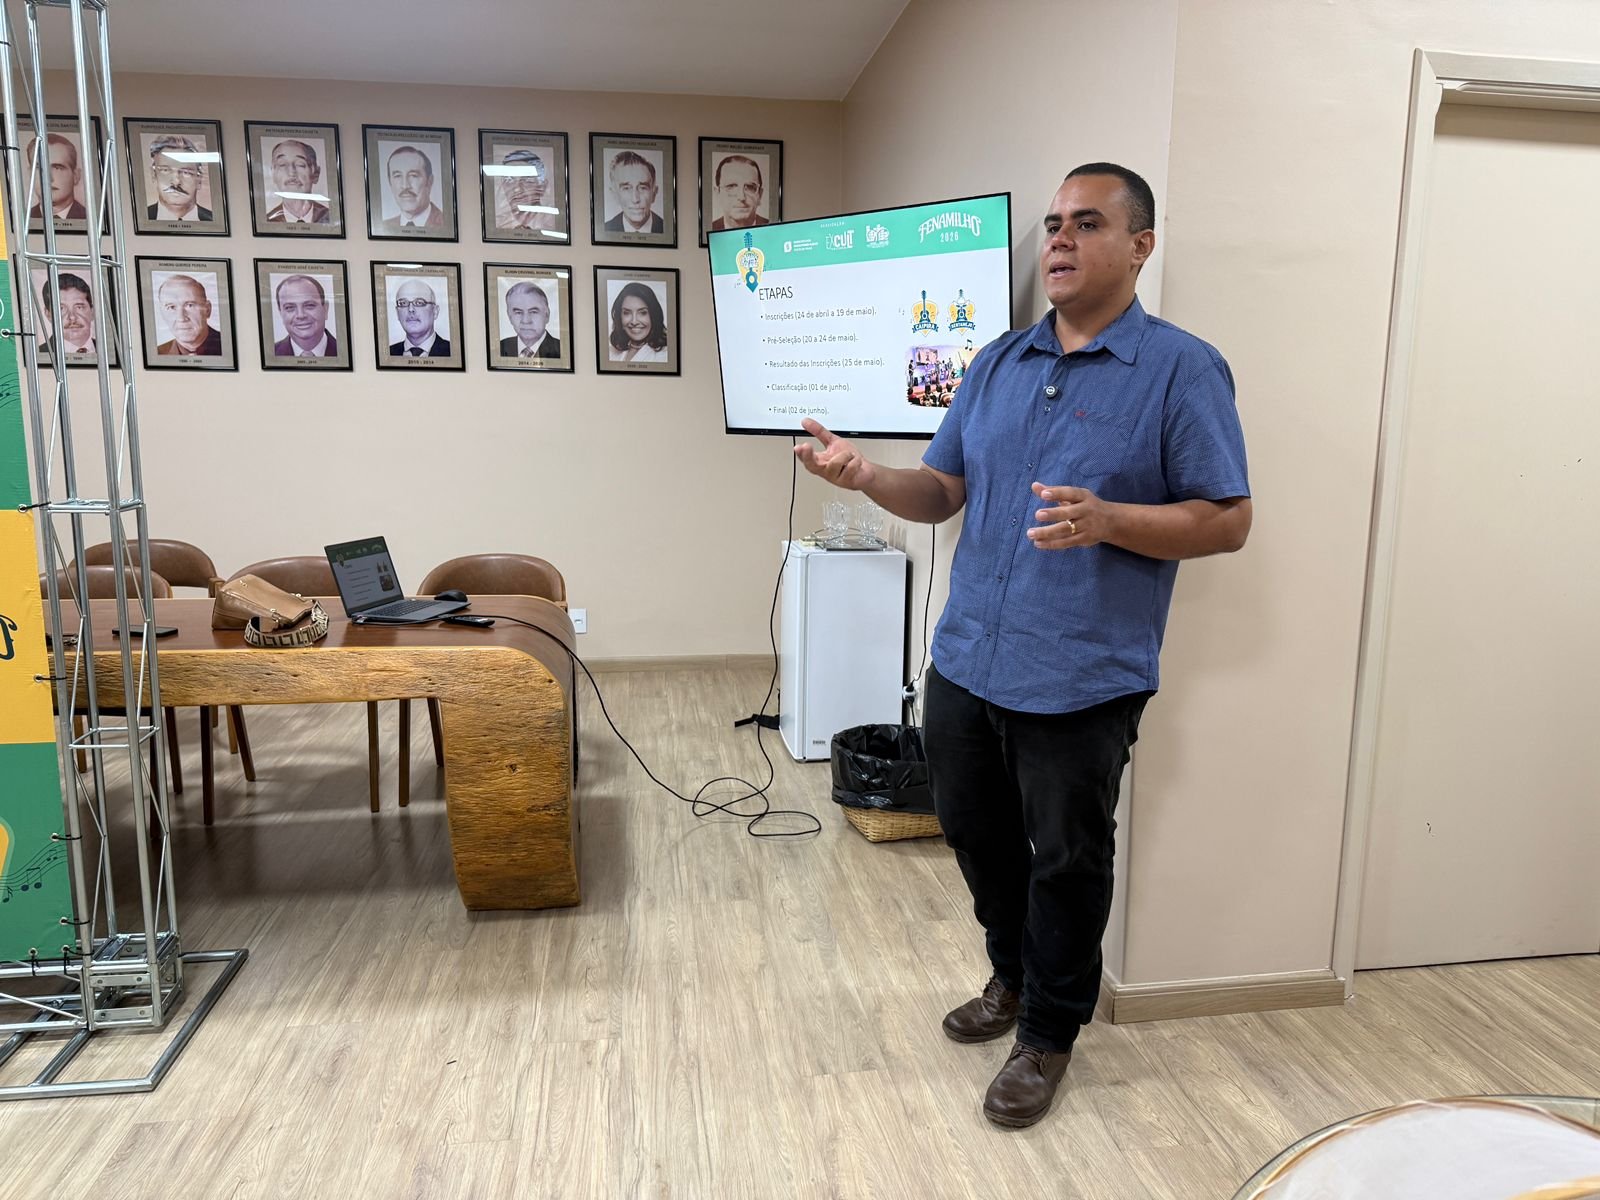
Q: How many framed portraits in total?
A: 13